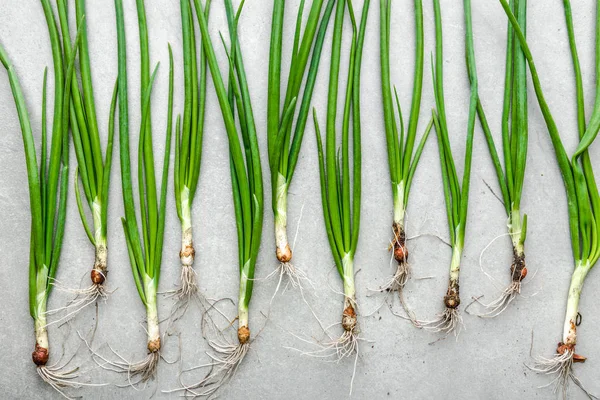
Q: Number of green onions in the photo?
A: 11